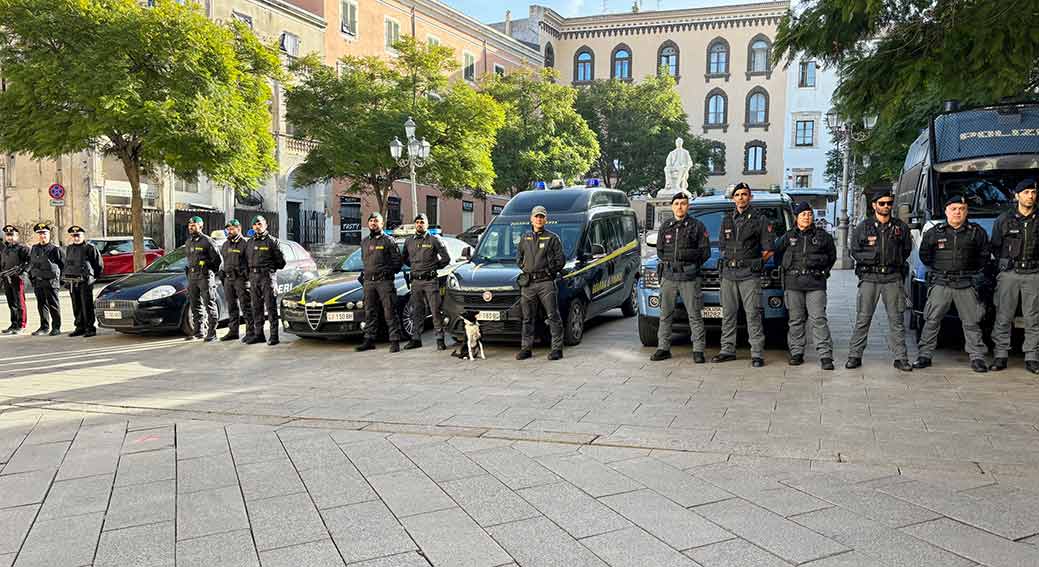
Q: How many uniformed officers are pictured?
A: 15